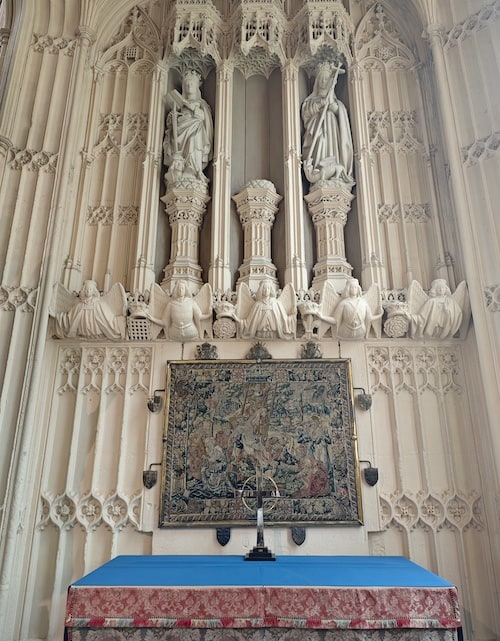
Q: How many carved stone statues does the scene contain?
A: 7